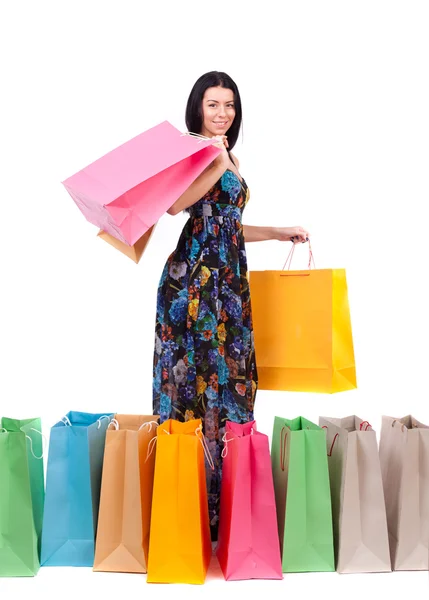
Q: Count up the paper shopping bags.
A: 11